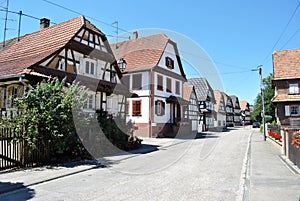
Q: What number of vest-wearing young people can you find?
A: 0